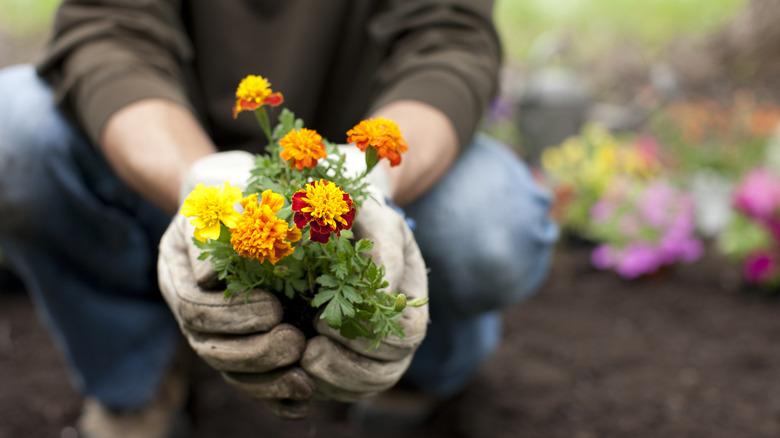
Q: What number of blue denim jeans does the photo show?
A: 1